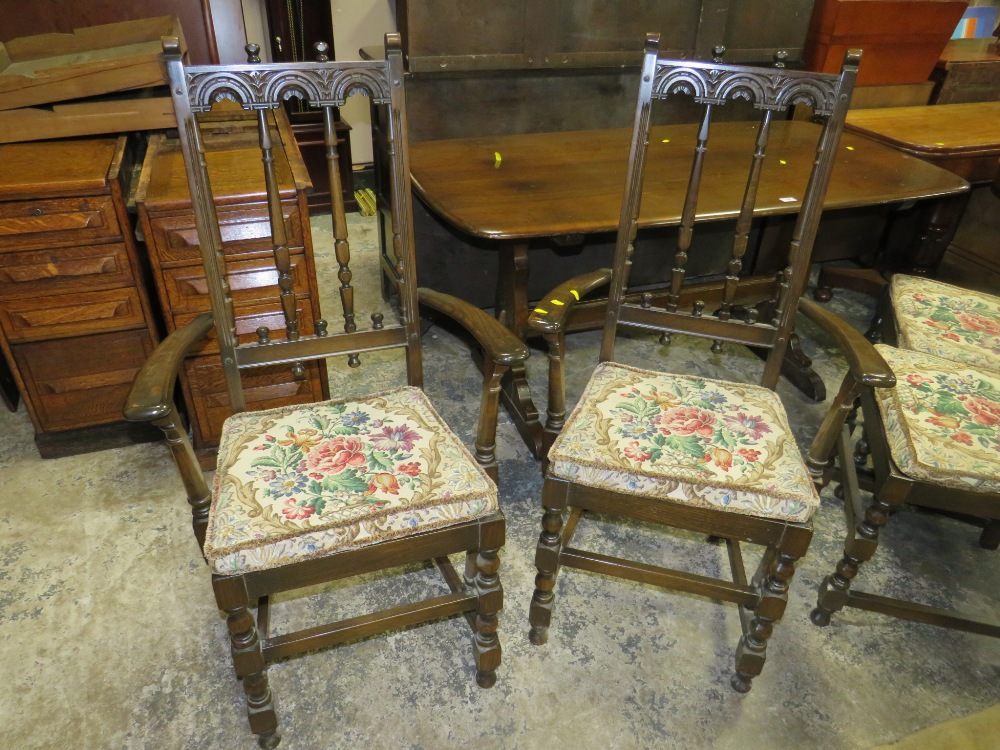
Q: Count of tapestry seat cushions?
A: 4